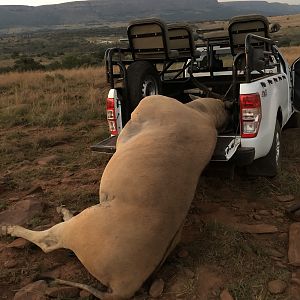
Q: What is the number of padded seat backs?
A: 3